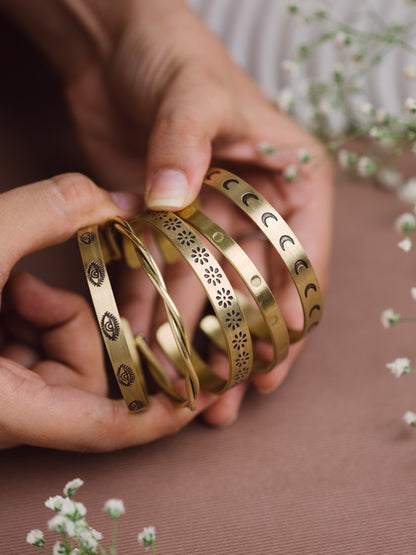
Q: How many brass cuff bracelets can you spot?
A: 5